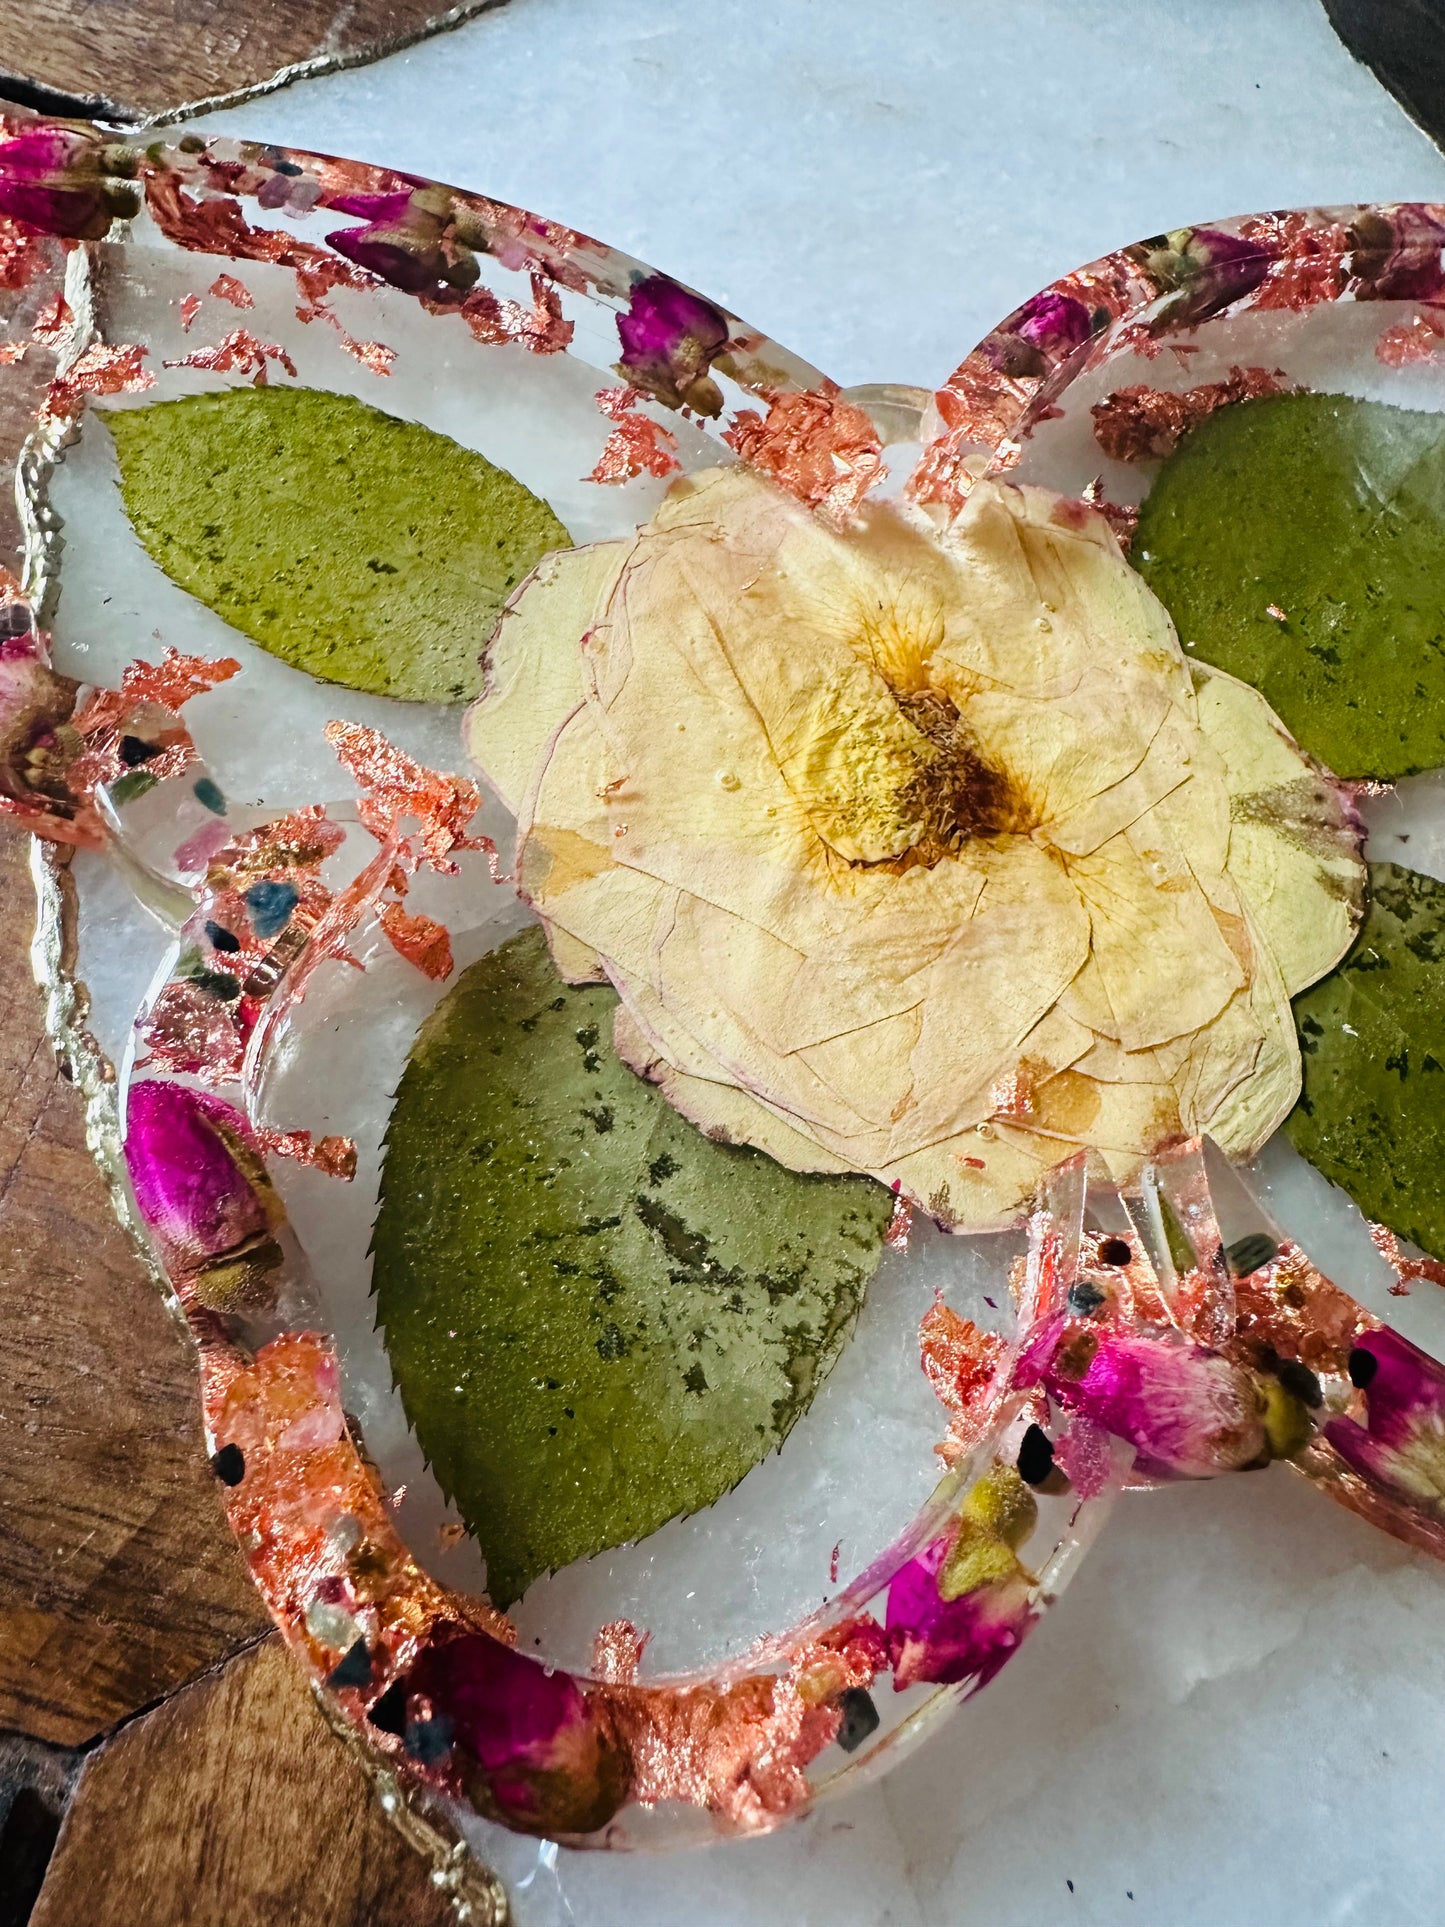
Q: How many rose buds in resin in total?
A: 12